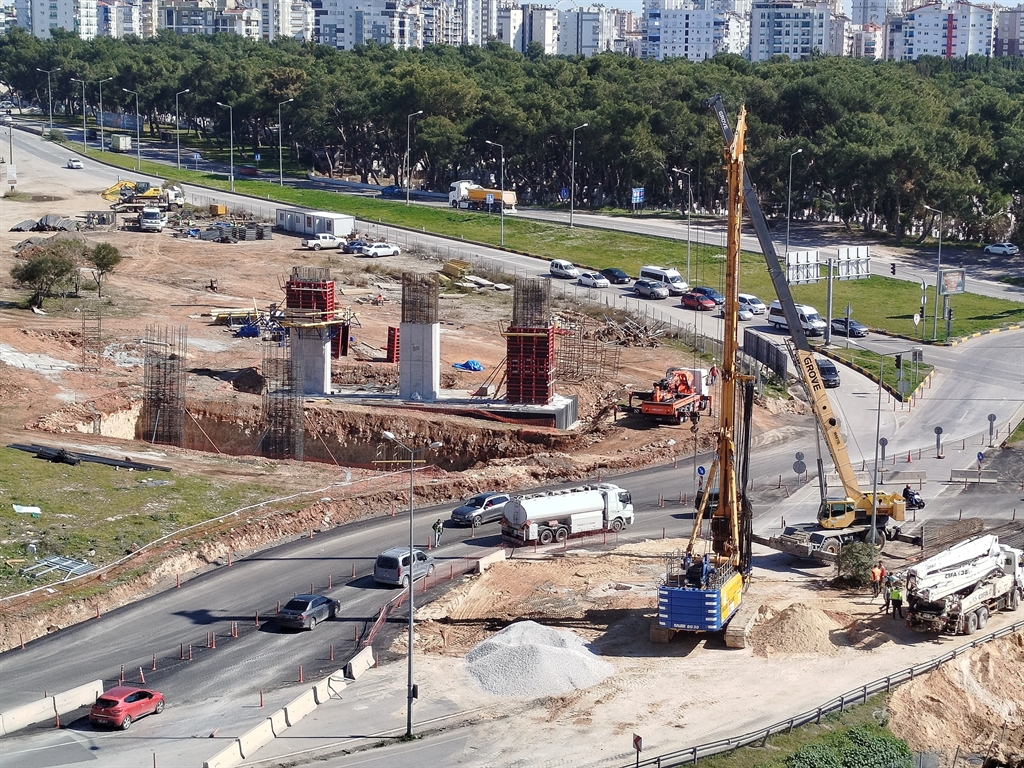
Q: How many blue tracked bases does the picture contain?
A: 1